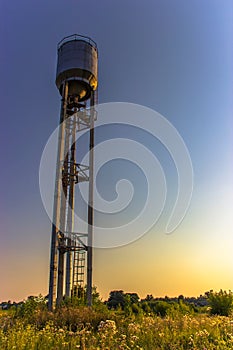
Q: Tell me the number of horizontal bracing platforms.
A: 3